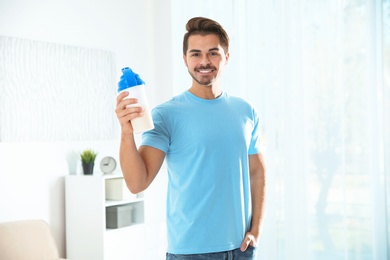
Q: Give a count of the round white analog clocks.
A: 1